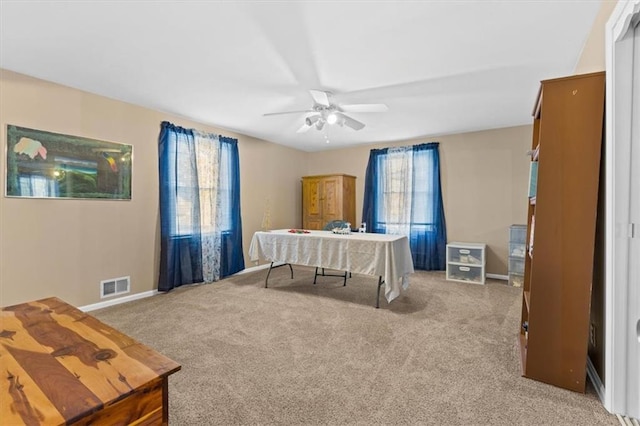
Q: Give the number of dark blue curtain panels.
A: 4